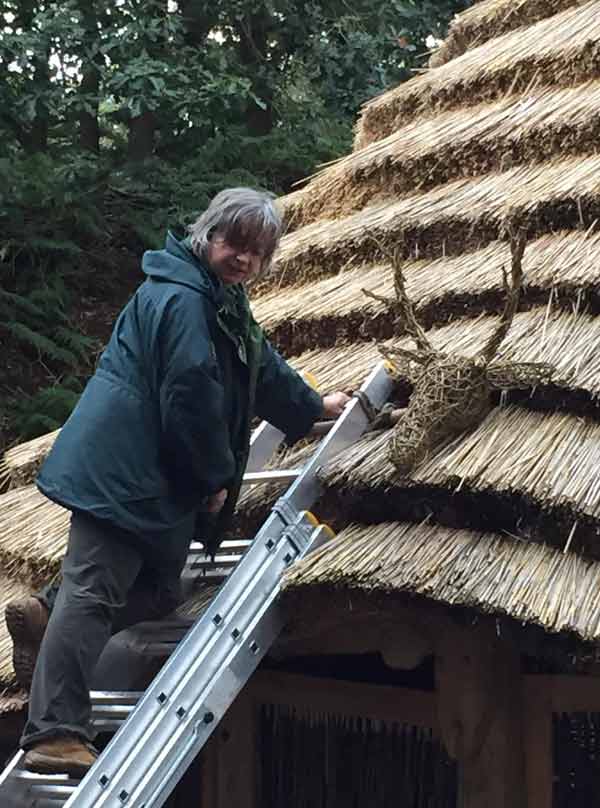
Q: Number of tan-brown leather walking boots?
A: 2